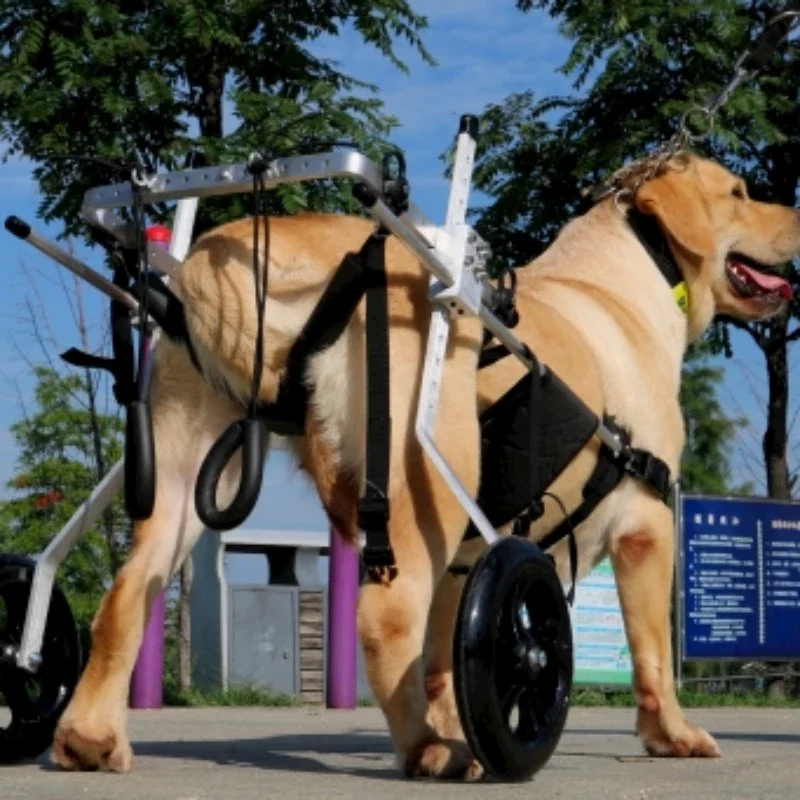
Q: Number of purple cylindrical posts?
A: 2